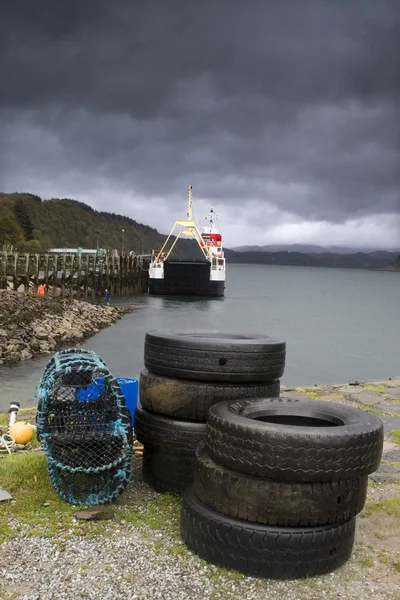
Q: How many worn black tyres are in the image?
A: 7